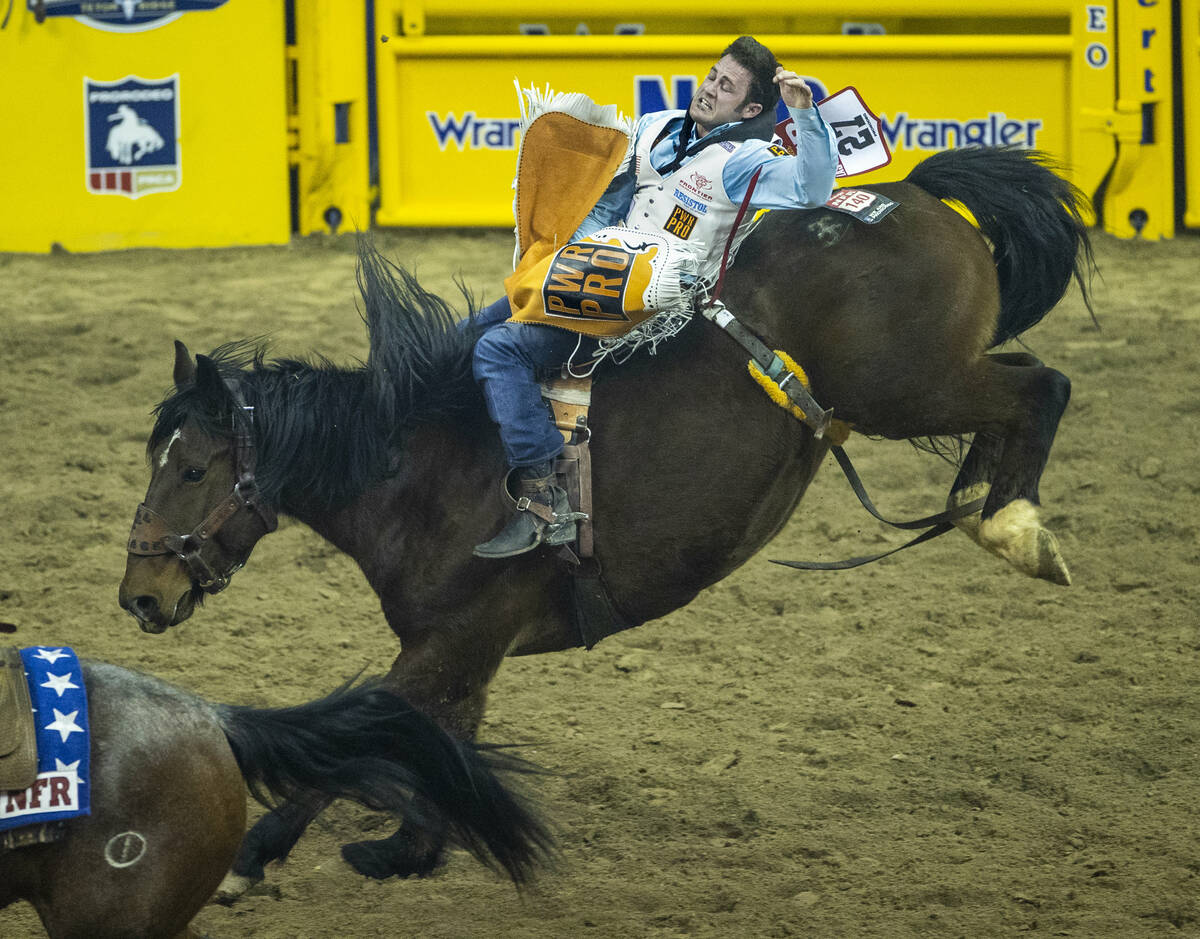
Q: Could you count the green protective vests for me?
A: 0